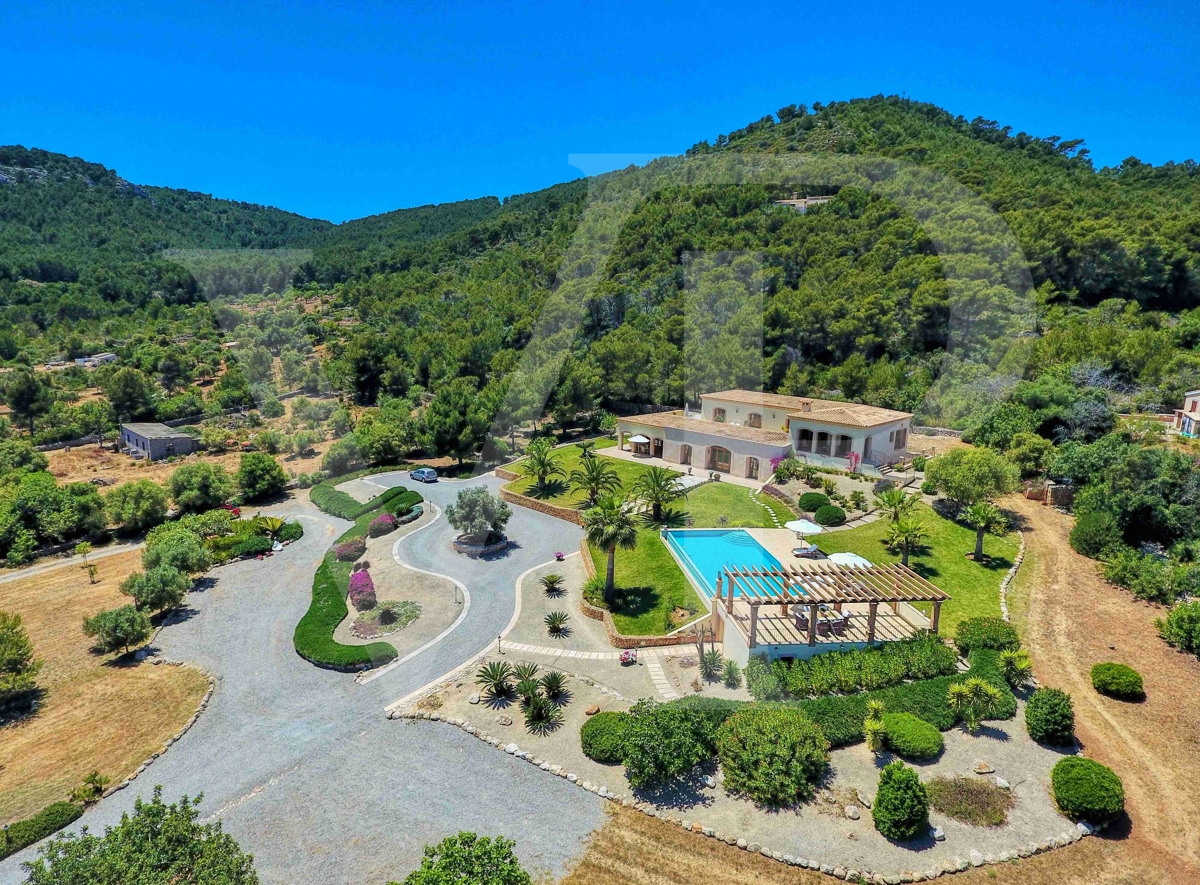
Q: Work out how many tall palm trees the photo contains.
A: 7